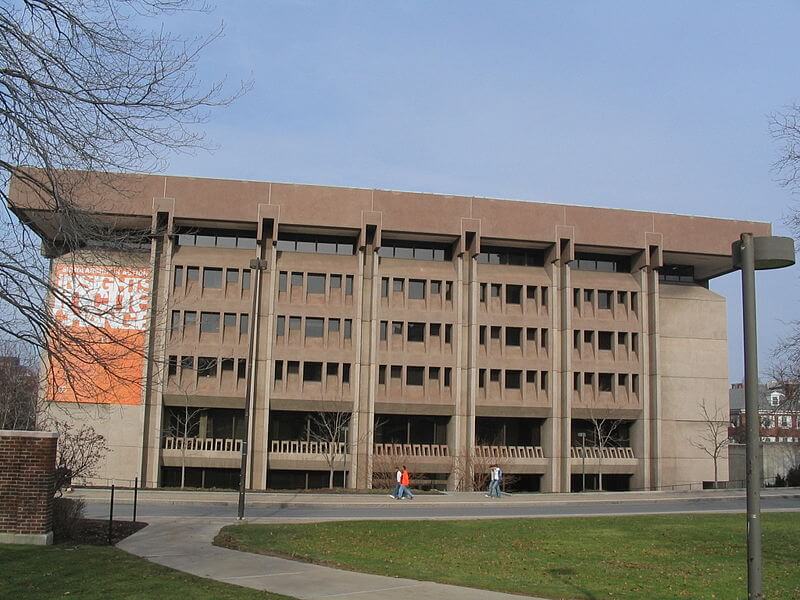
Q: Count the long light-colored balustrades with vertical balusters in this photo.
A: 5